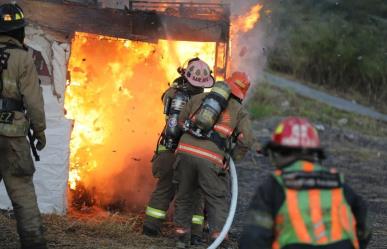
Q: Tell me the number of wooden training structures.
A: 1